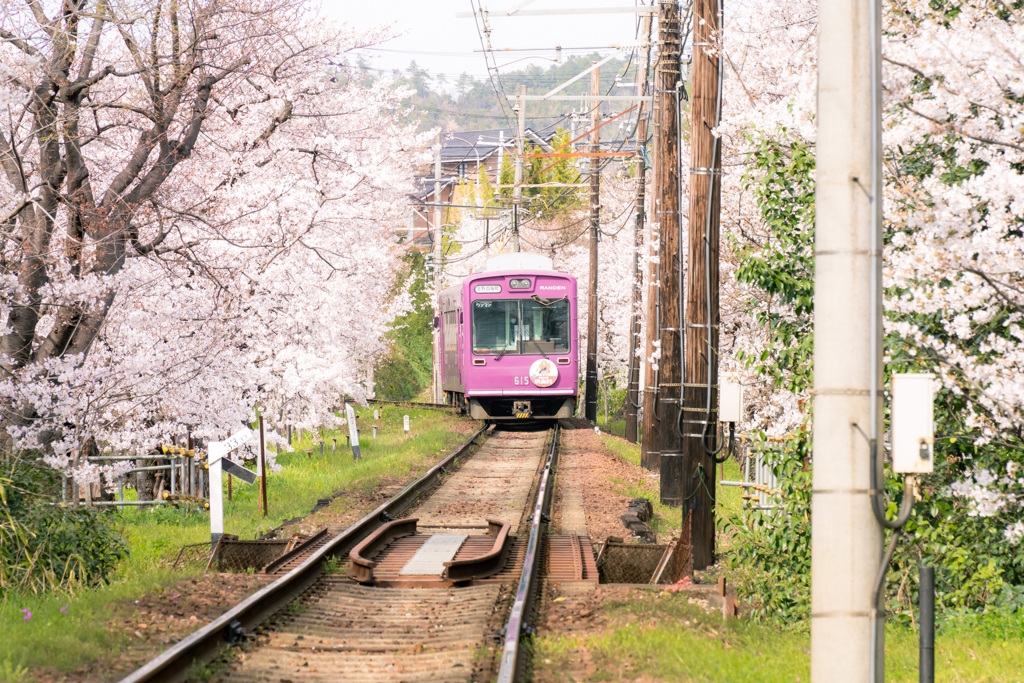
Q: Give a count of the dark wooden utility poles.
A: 5